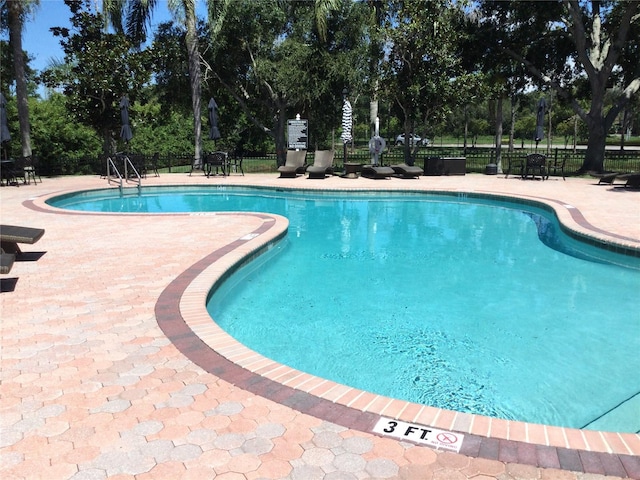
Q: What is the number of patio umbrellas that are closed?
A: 5